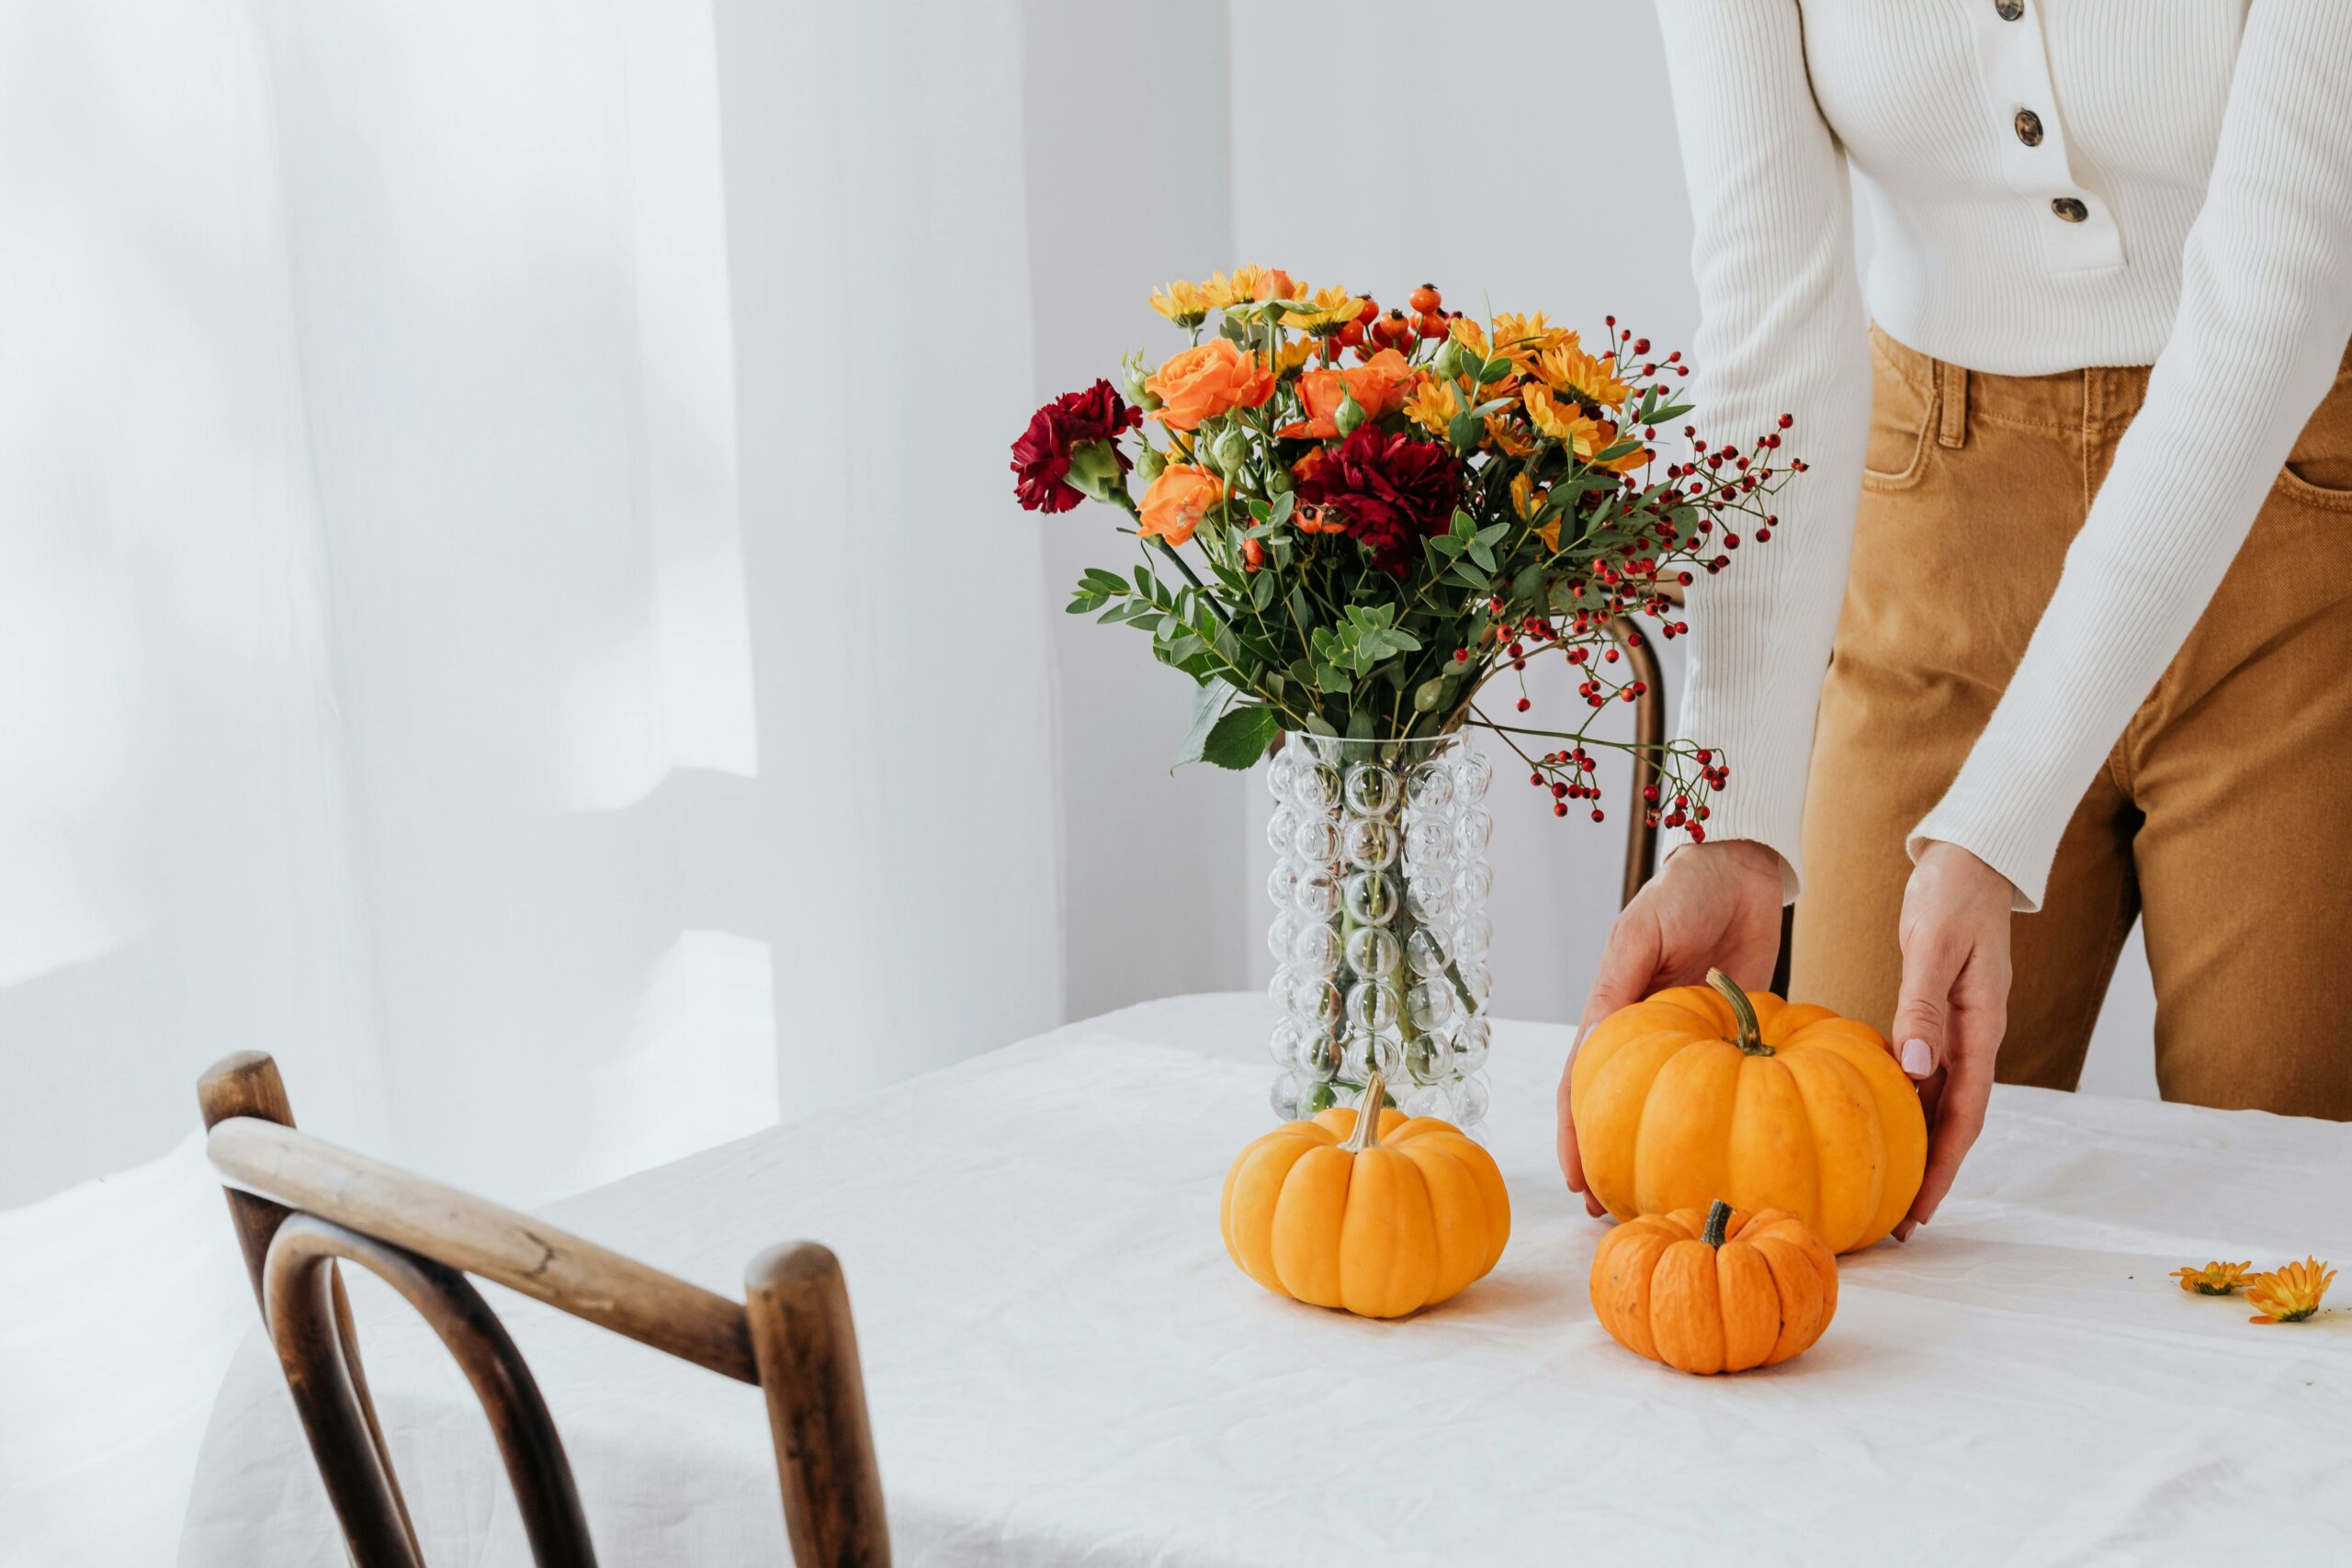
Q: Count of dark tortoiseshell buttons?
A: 3